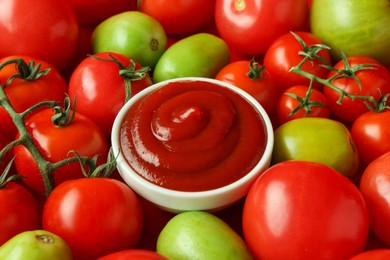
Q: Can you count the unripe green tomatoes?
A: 6